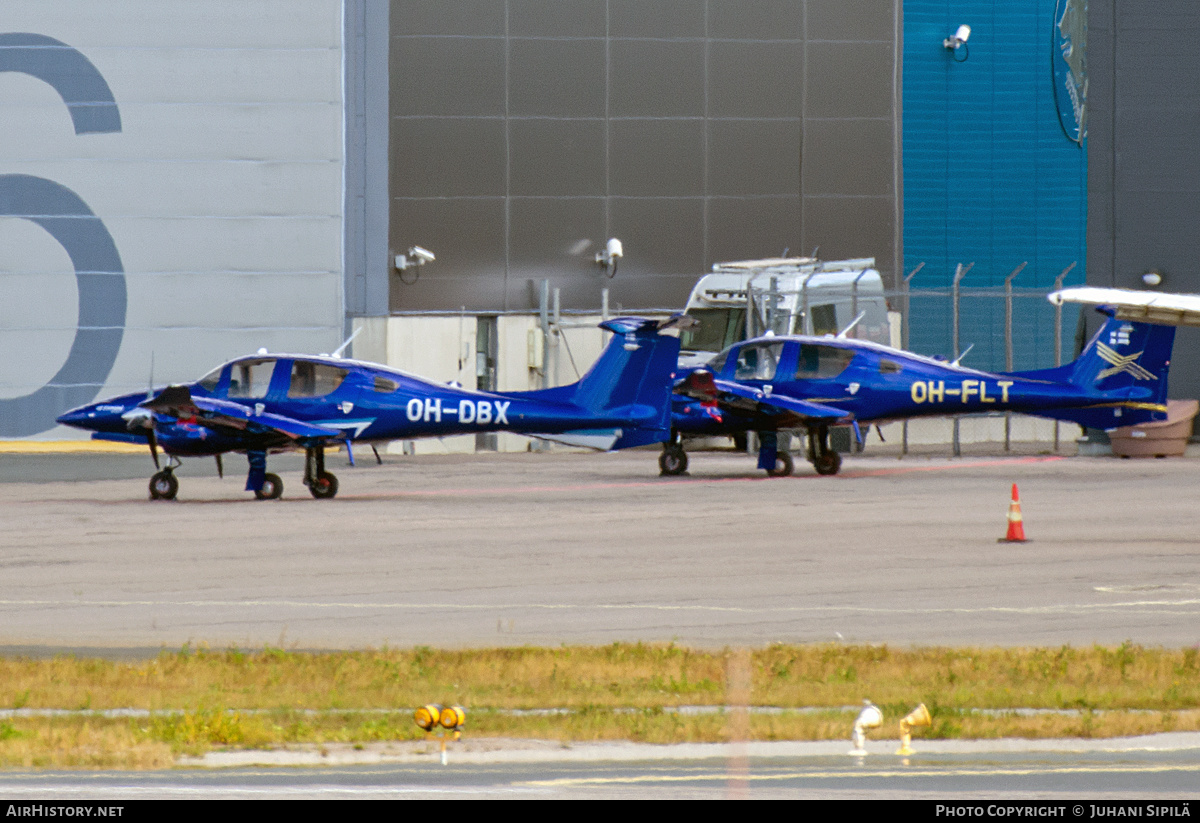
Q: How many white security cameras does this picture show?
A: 3